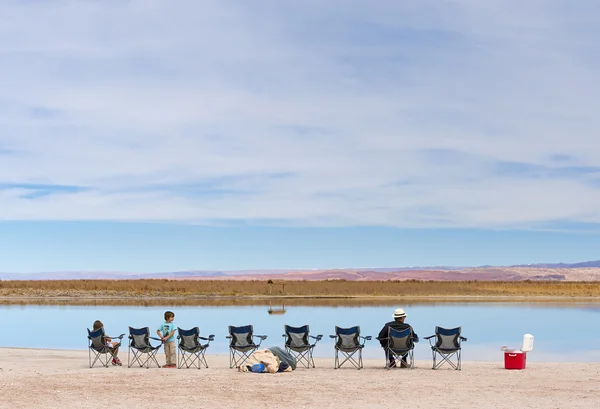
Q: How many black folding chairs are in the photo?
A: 8